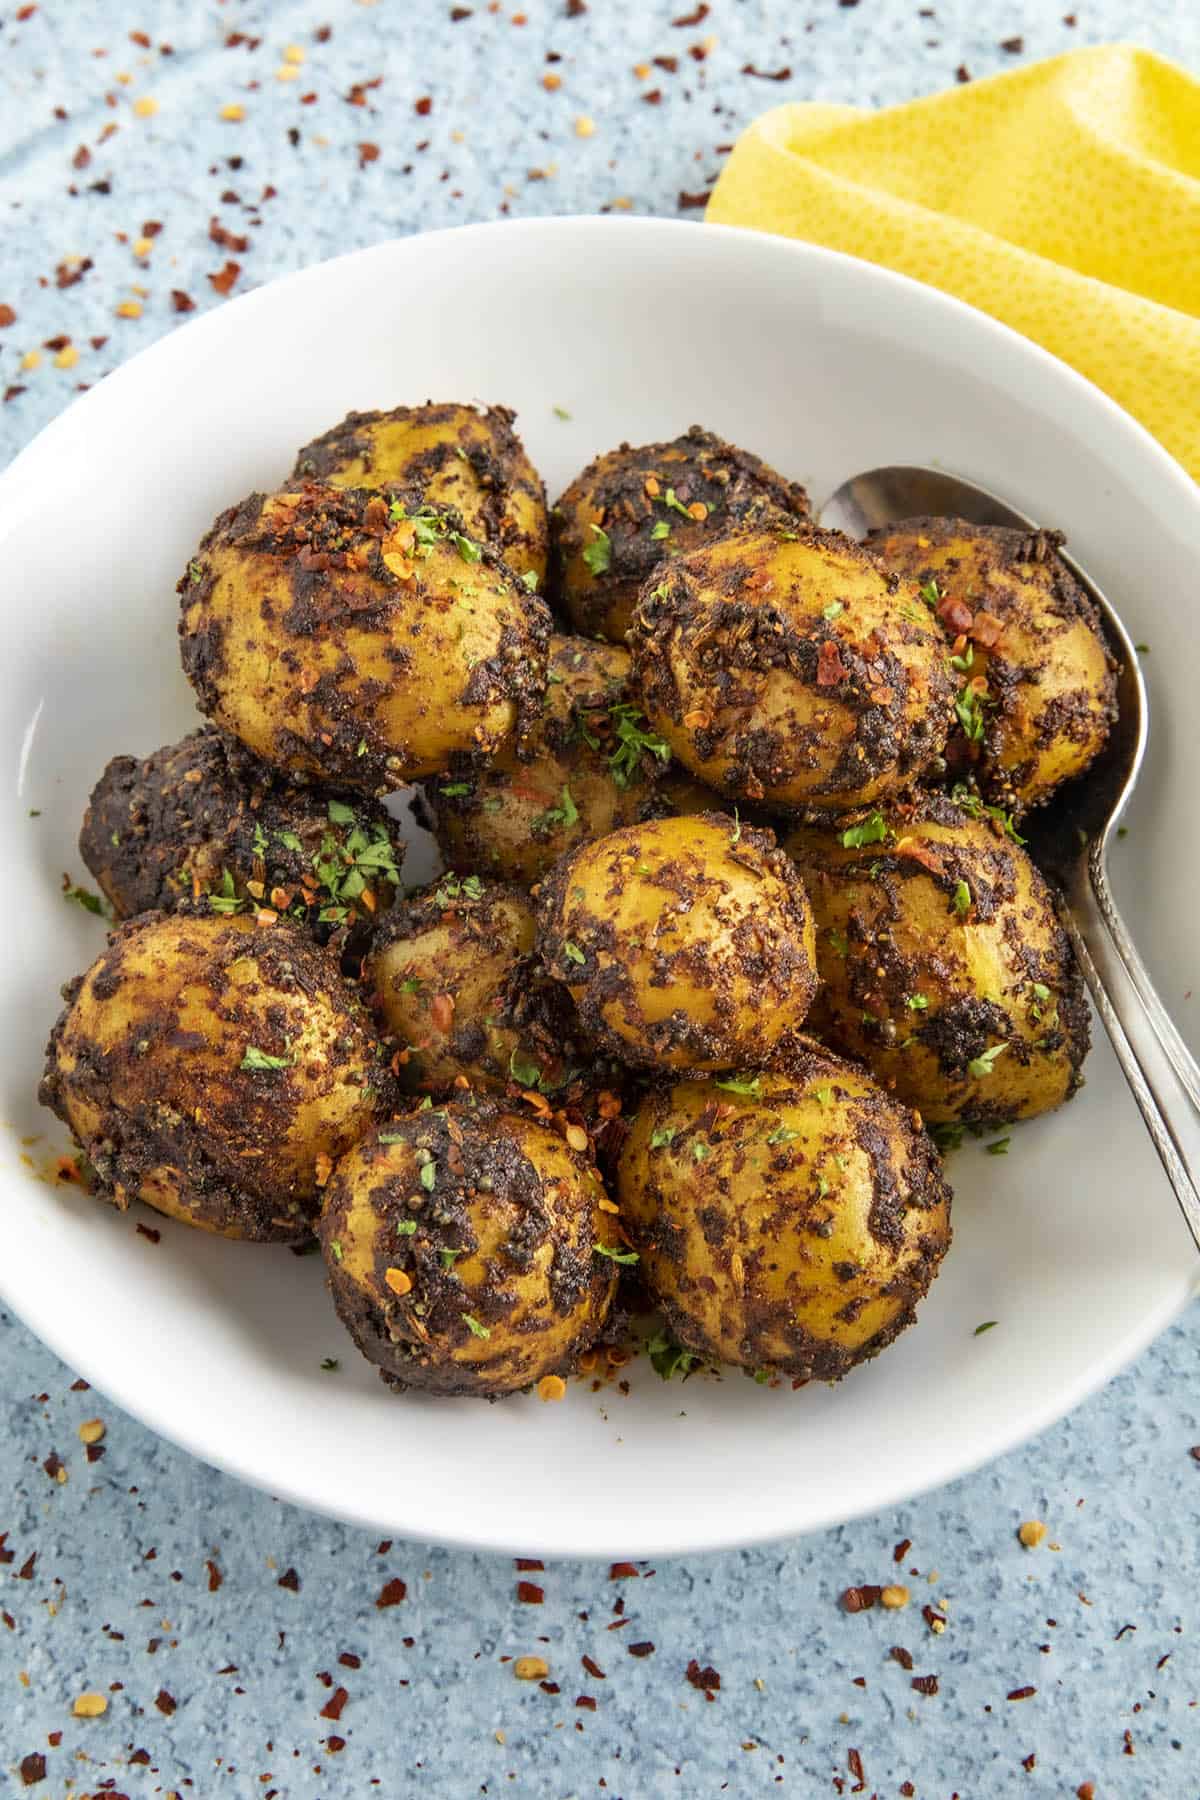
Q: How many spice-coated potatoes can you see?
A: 13